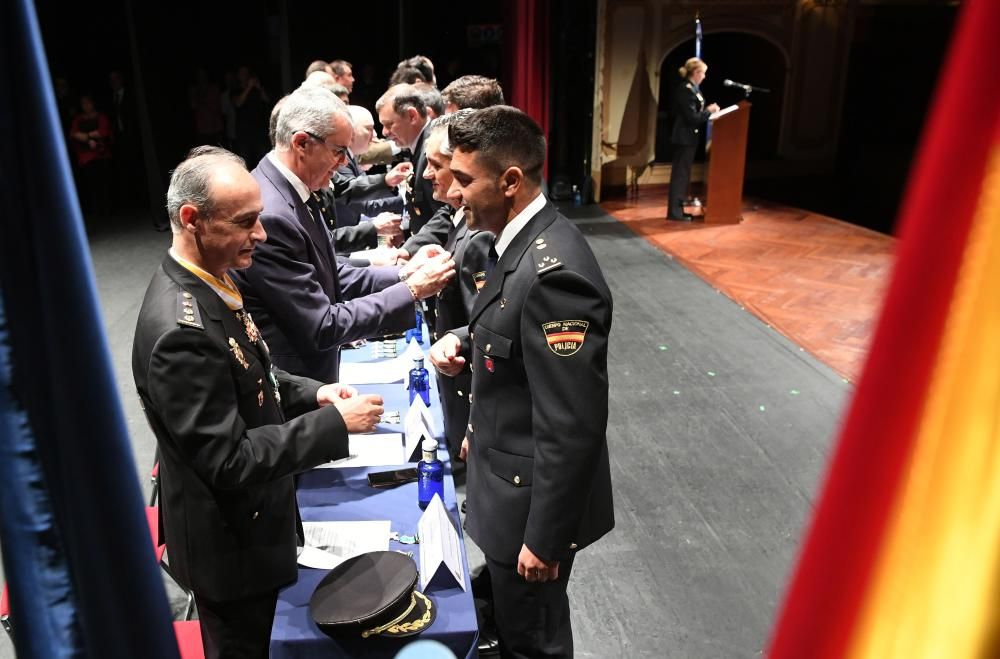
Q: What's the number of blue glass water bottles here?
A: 3